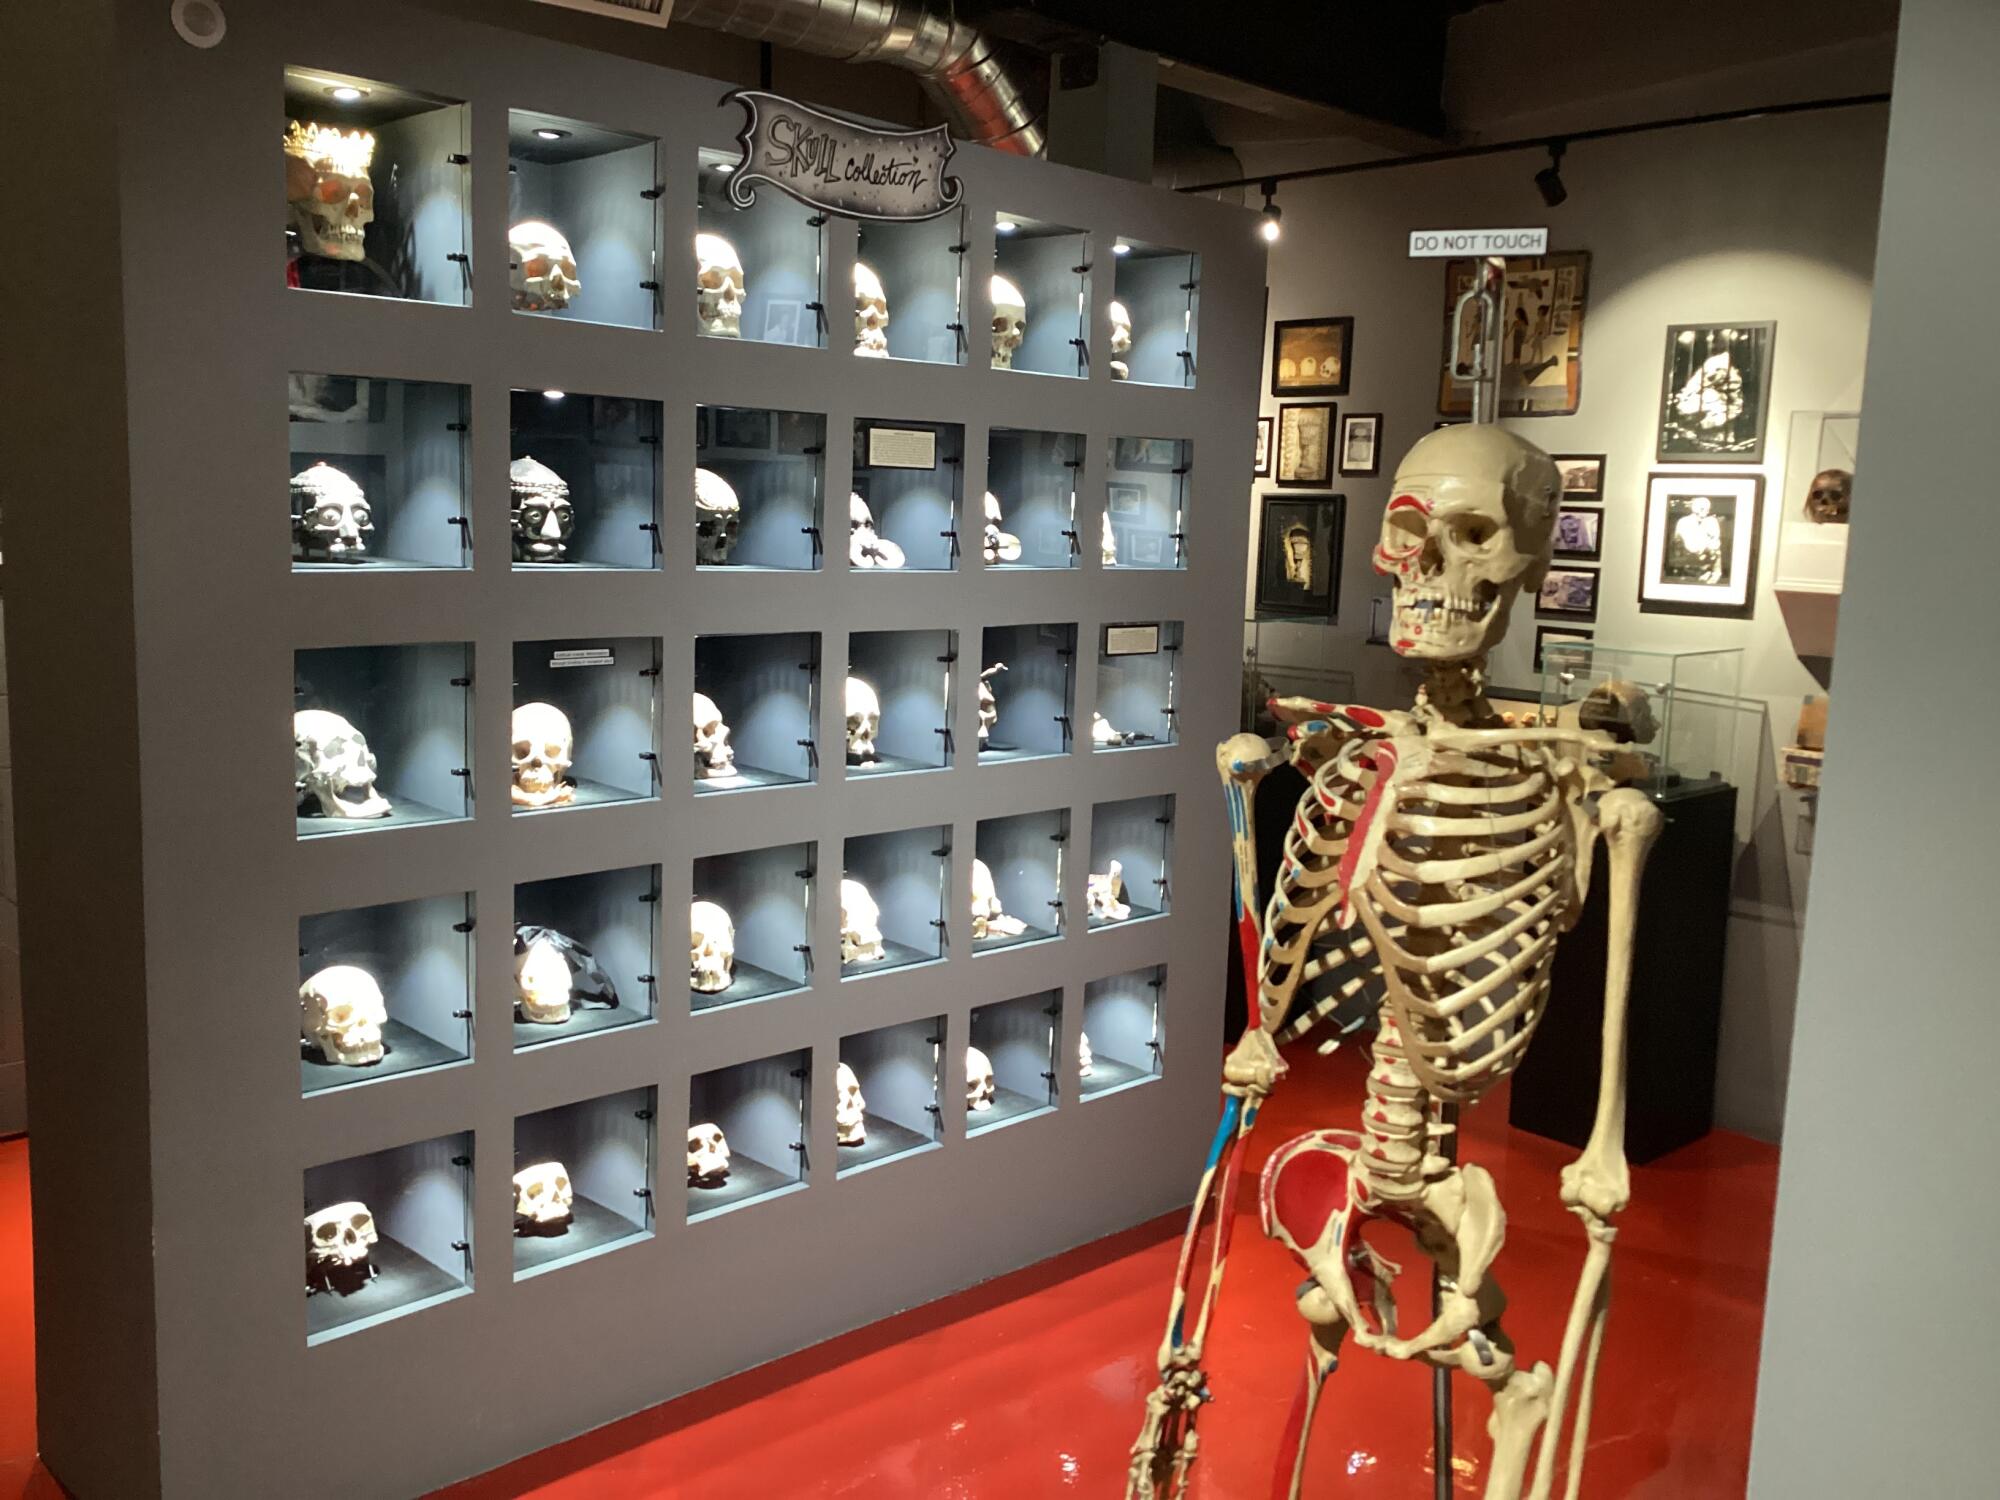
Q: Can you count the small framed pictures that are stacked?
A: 4